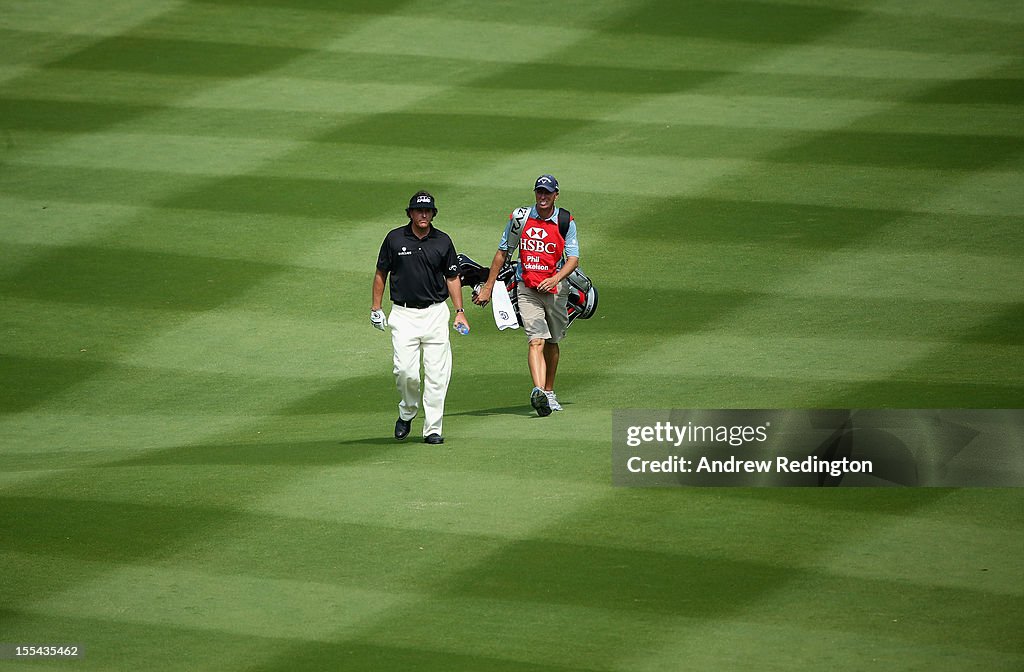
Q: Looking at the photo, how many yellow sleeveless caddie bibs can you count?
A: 0